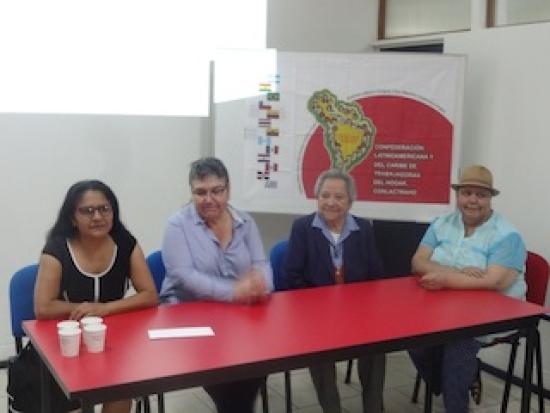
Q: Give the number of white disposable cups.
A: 4